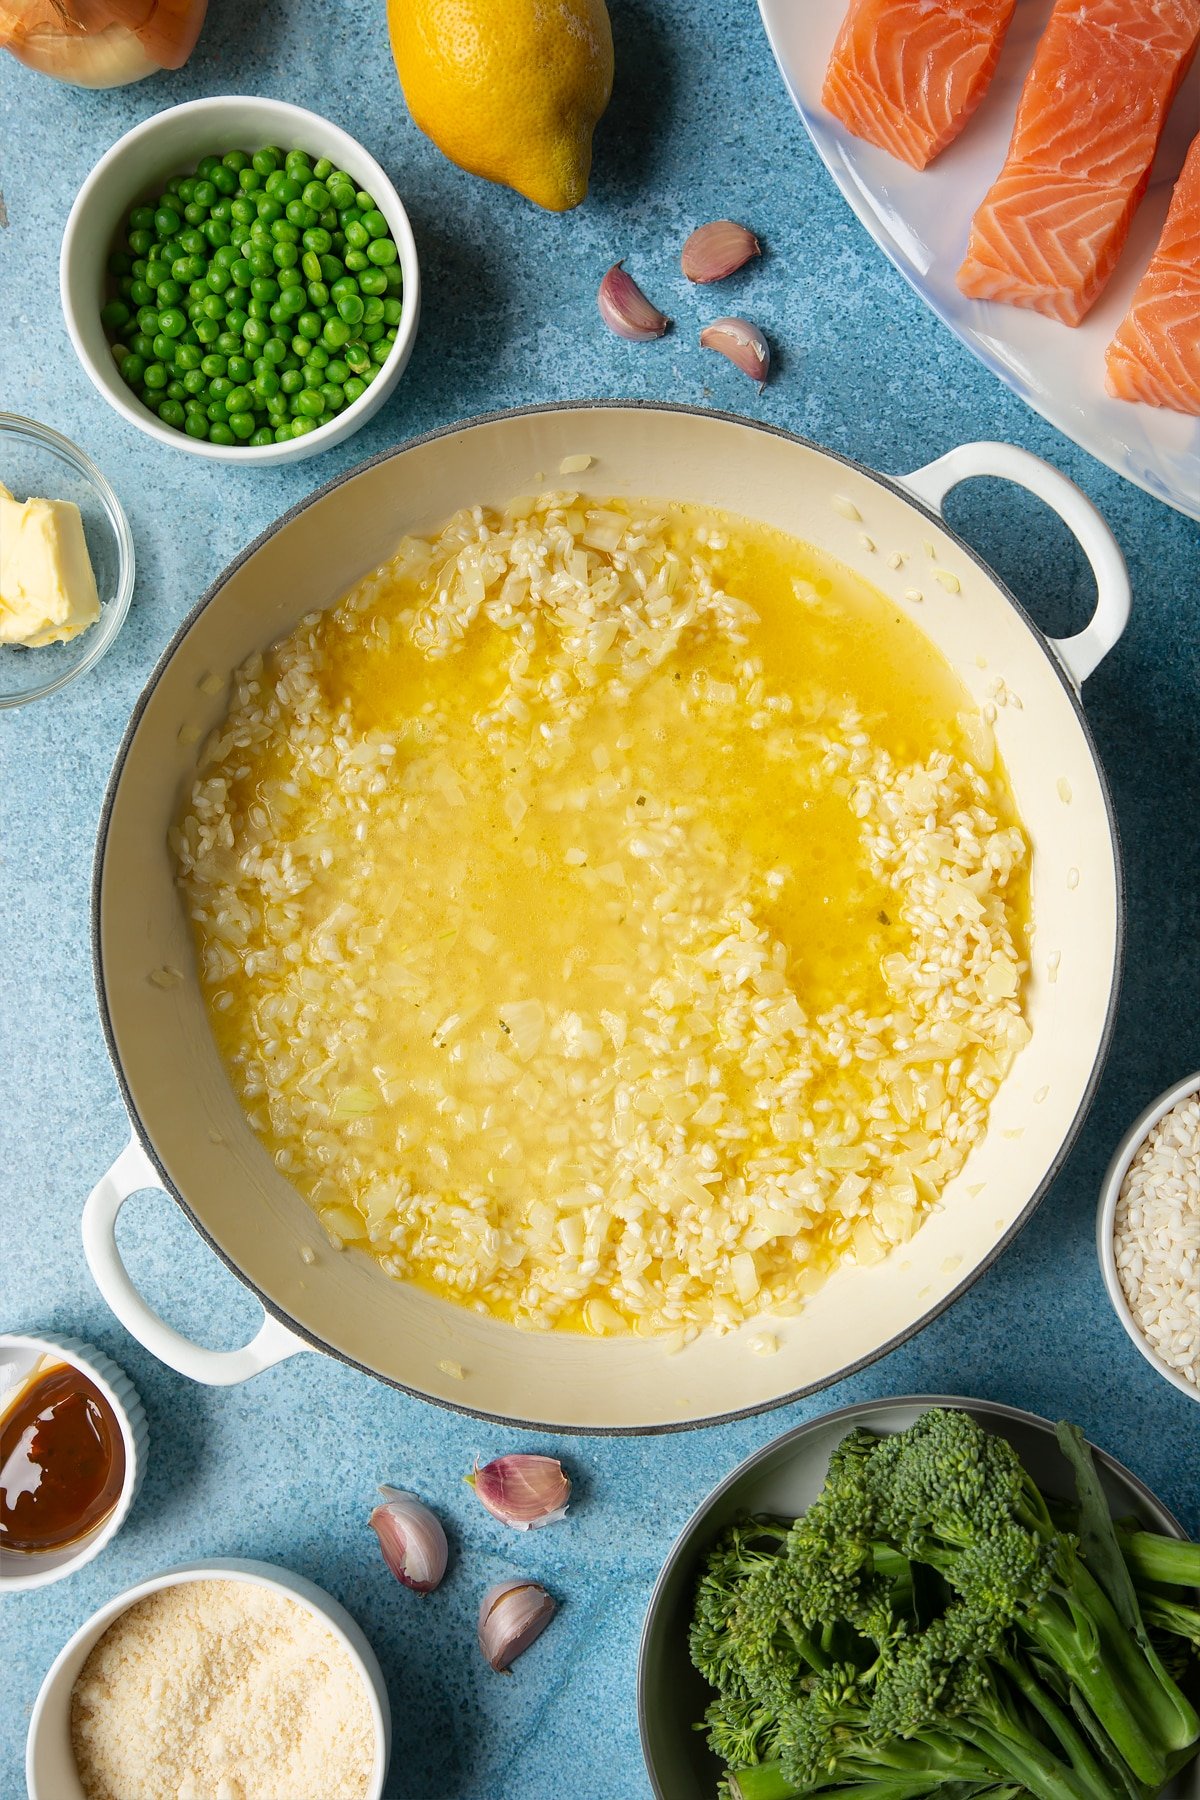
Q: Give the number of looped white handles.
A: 2